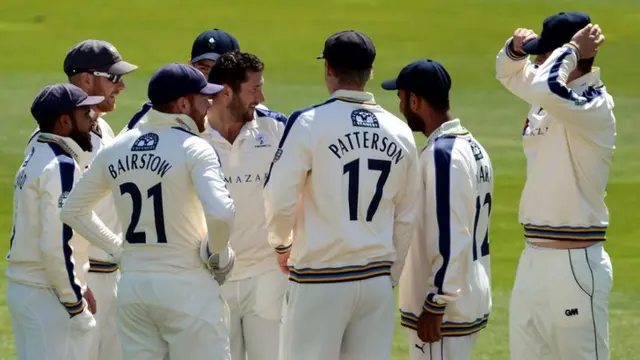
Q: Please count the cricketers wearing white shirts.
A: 8